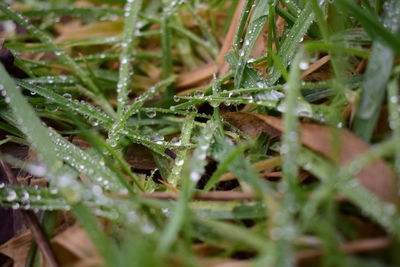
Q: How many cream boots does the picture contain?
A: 0